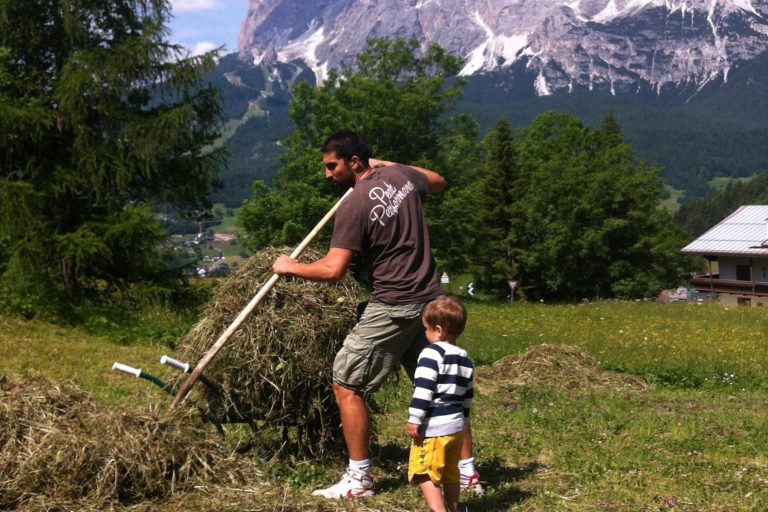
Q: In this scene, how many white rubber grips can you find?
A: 2